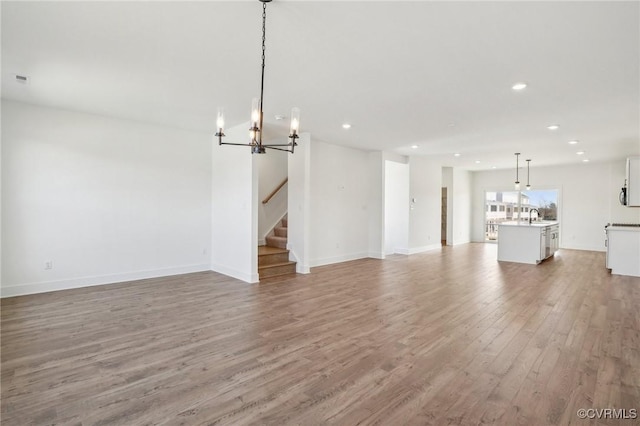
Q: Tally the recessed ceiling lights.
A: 10